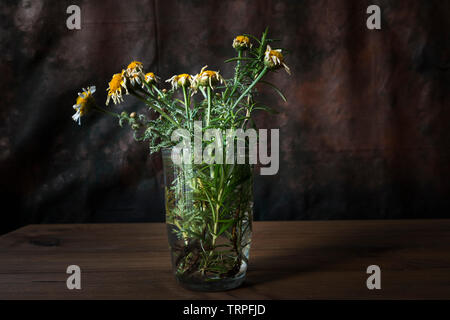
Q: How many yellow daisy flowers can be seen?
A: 8